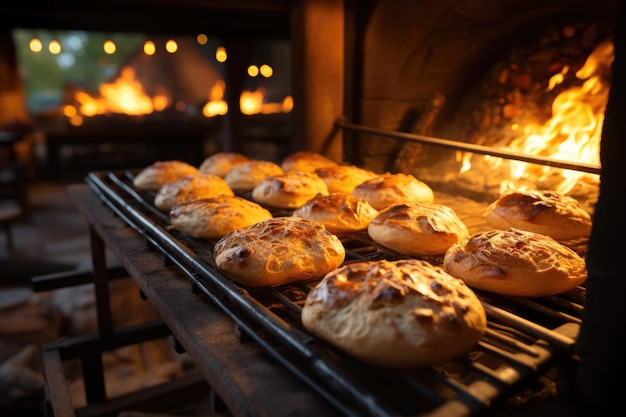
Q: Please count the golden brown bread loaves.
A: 15